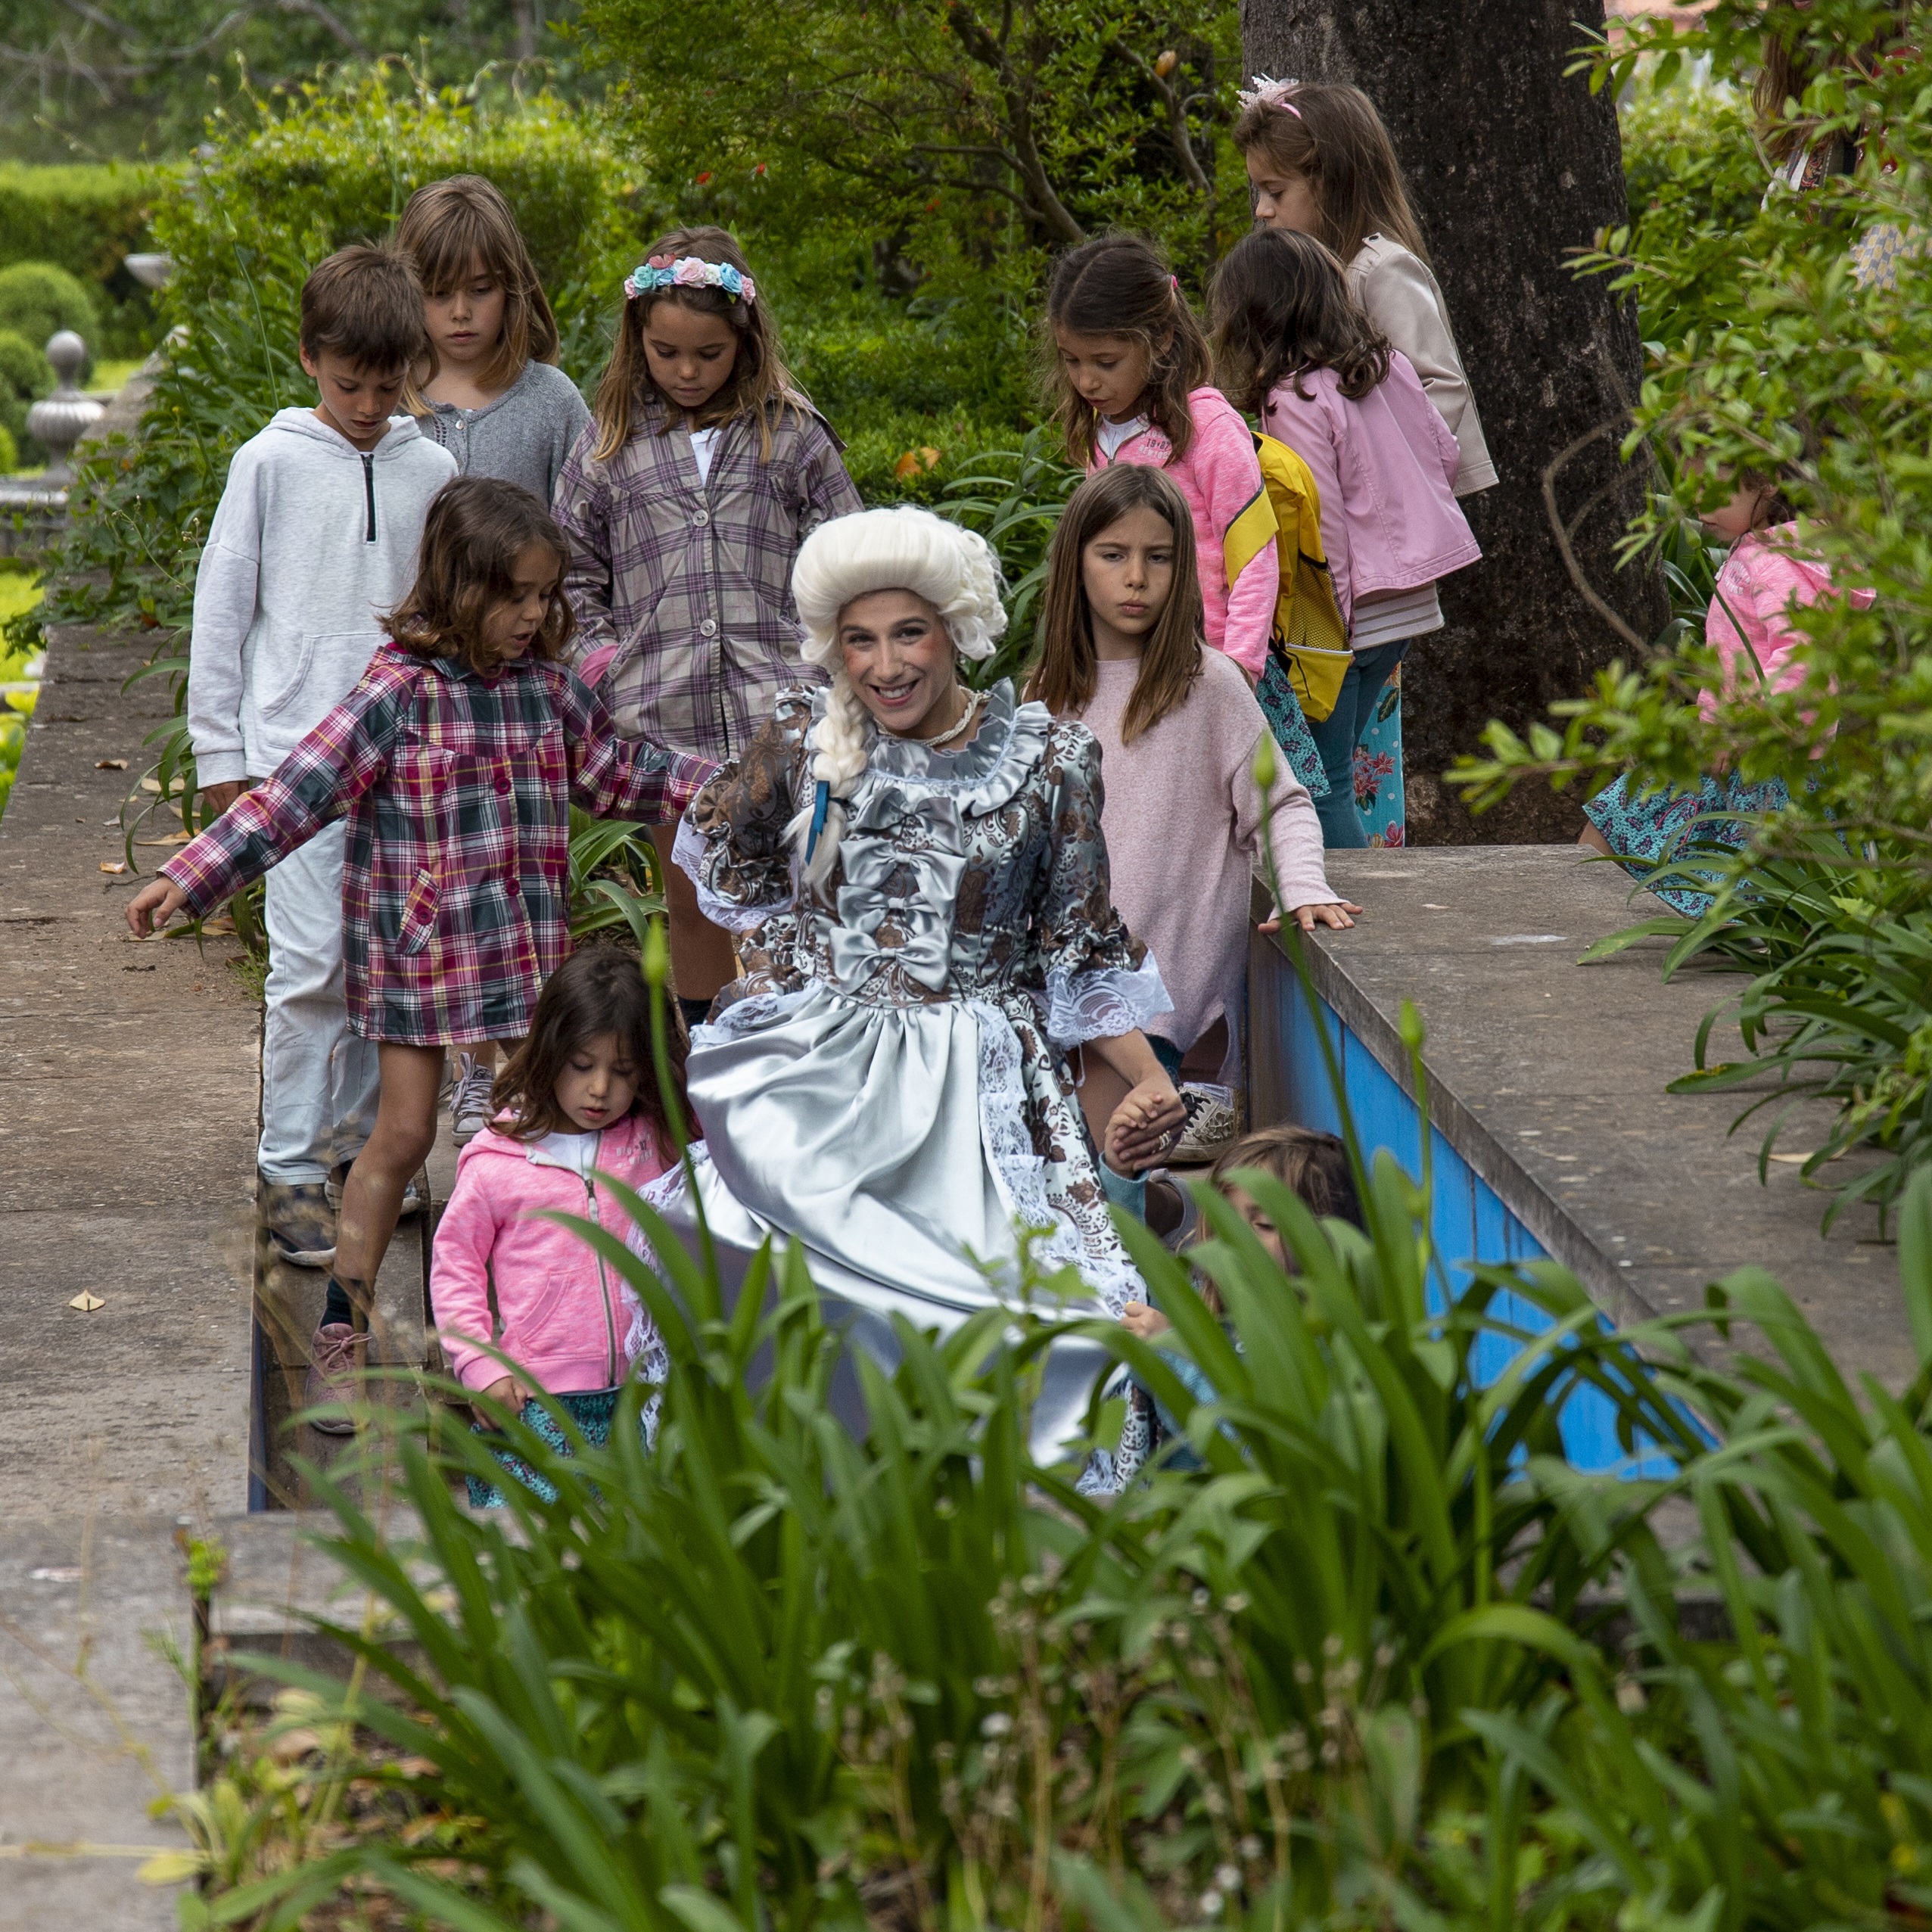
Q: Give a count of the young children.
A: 11